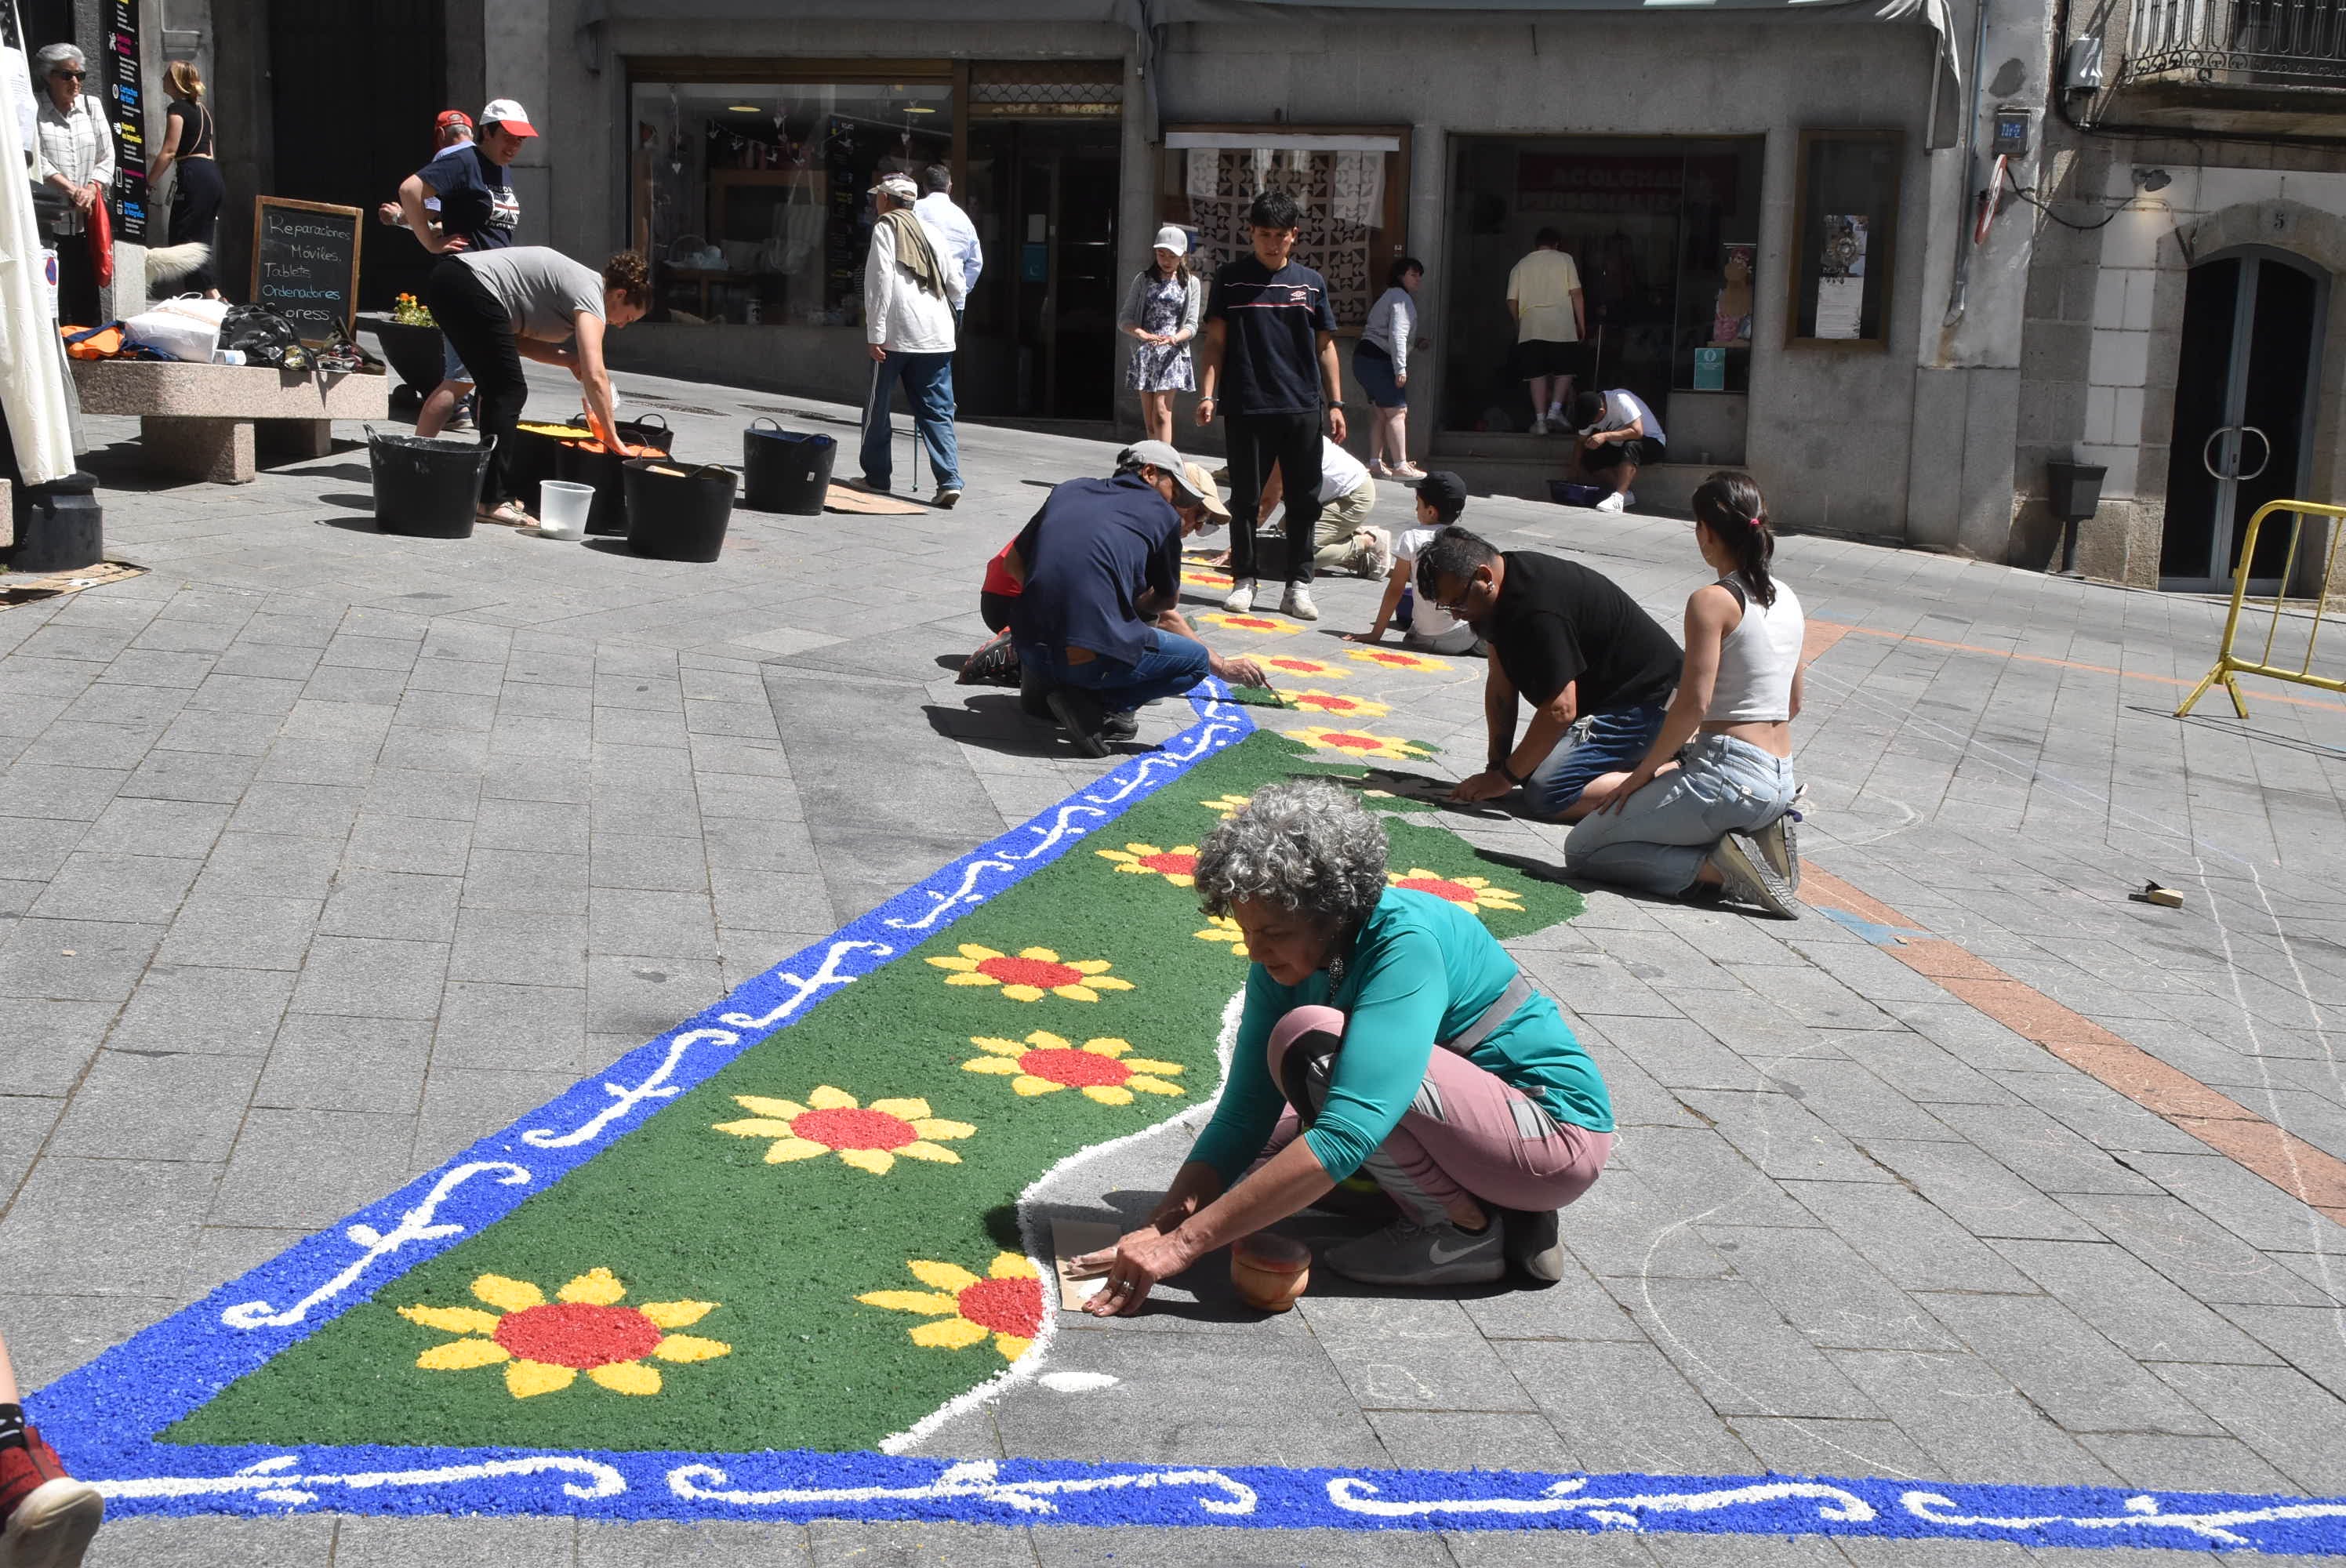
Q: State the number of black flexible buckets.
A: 6